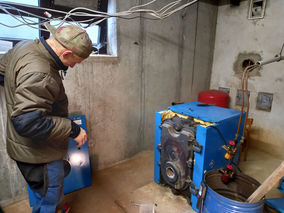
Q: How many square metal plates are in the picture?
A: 3